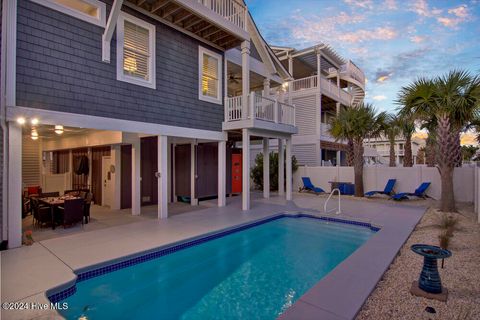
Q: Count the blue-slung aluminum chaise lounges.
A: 3